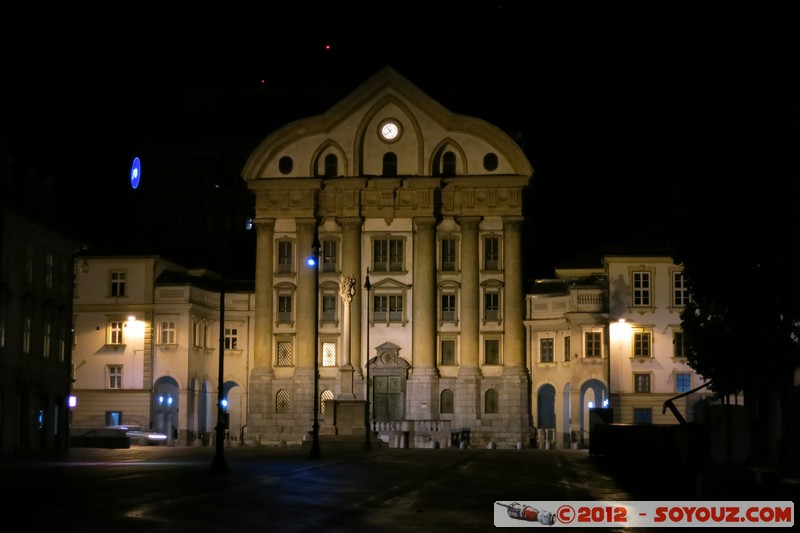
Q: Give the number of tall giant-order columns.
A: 6